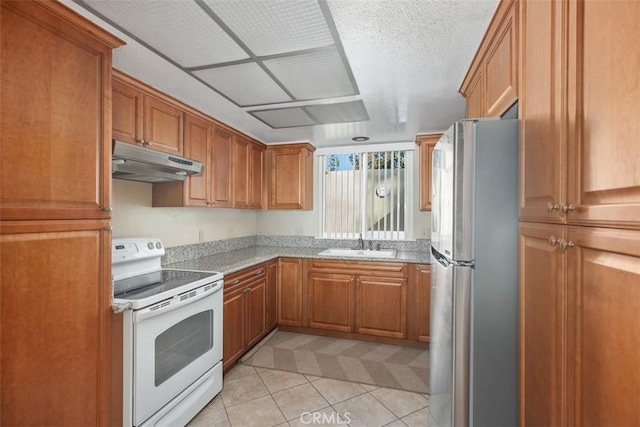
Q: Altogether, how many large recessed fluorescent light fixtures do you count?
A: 2